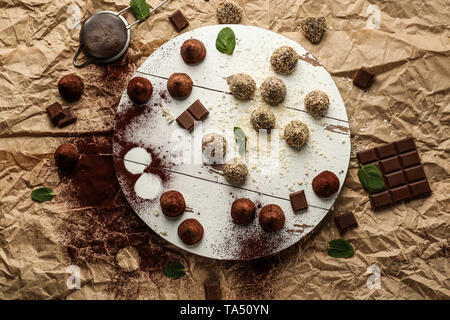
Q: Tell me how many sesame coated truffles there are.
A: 10